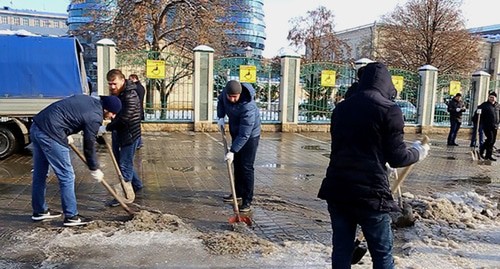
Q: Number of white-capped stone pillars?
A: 6